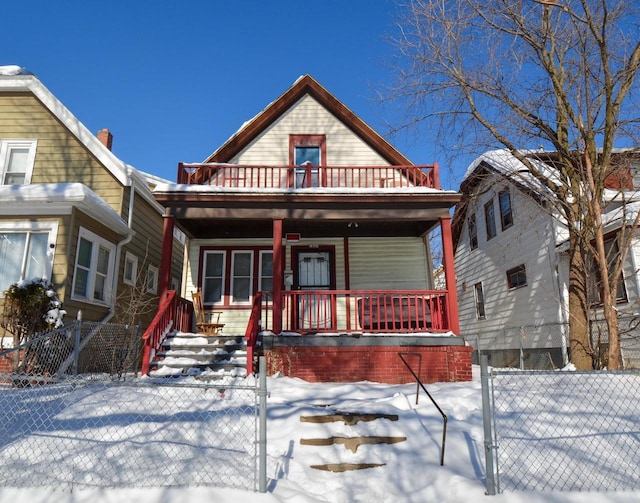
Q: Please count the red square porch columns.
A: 3